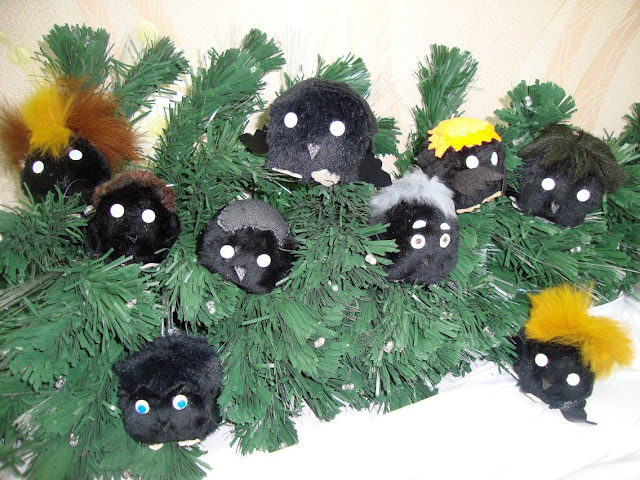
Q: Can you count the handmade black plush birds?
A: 9